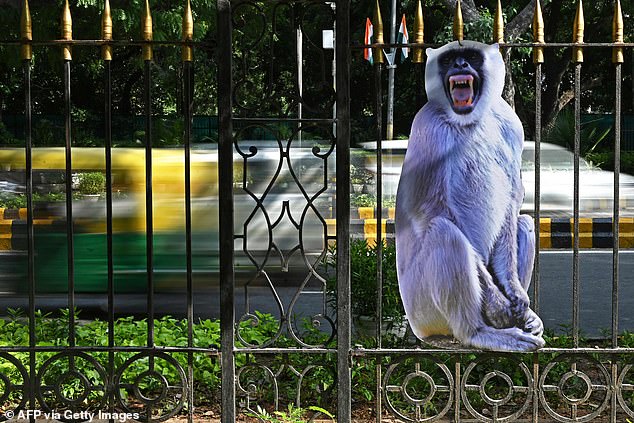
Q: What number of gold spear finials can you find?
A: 12